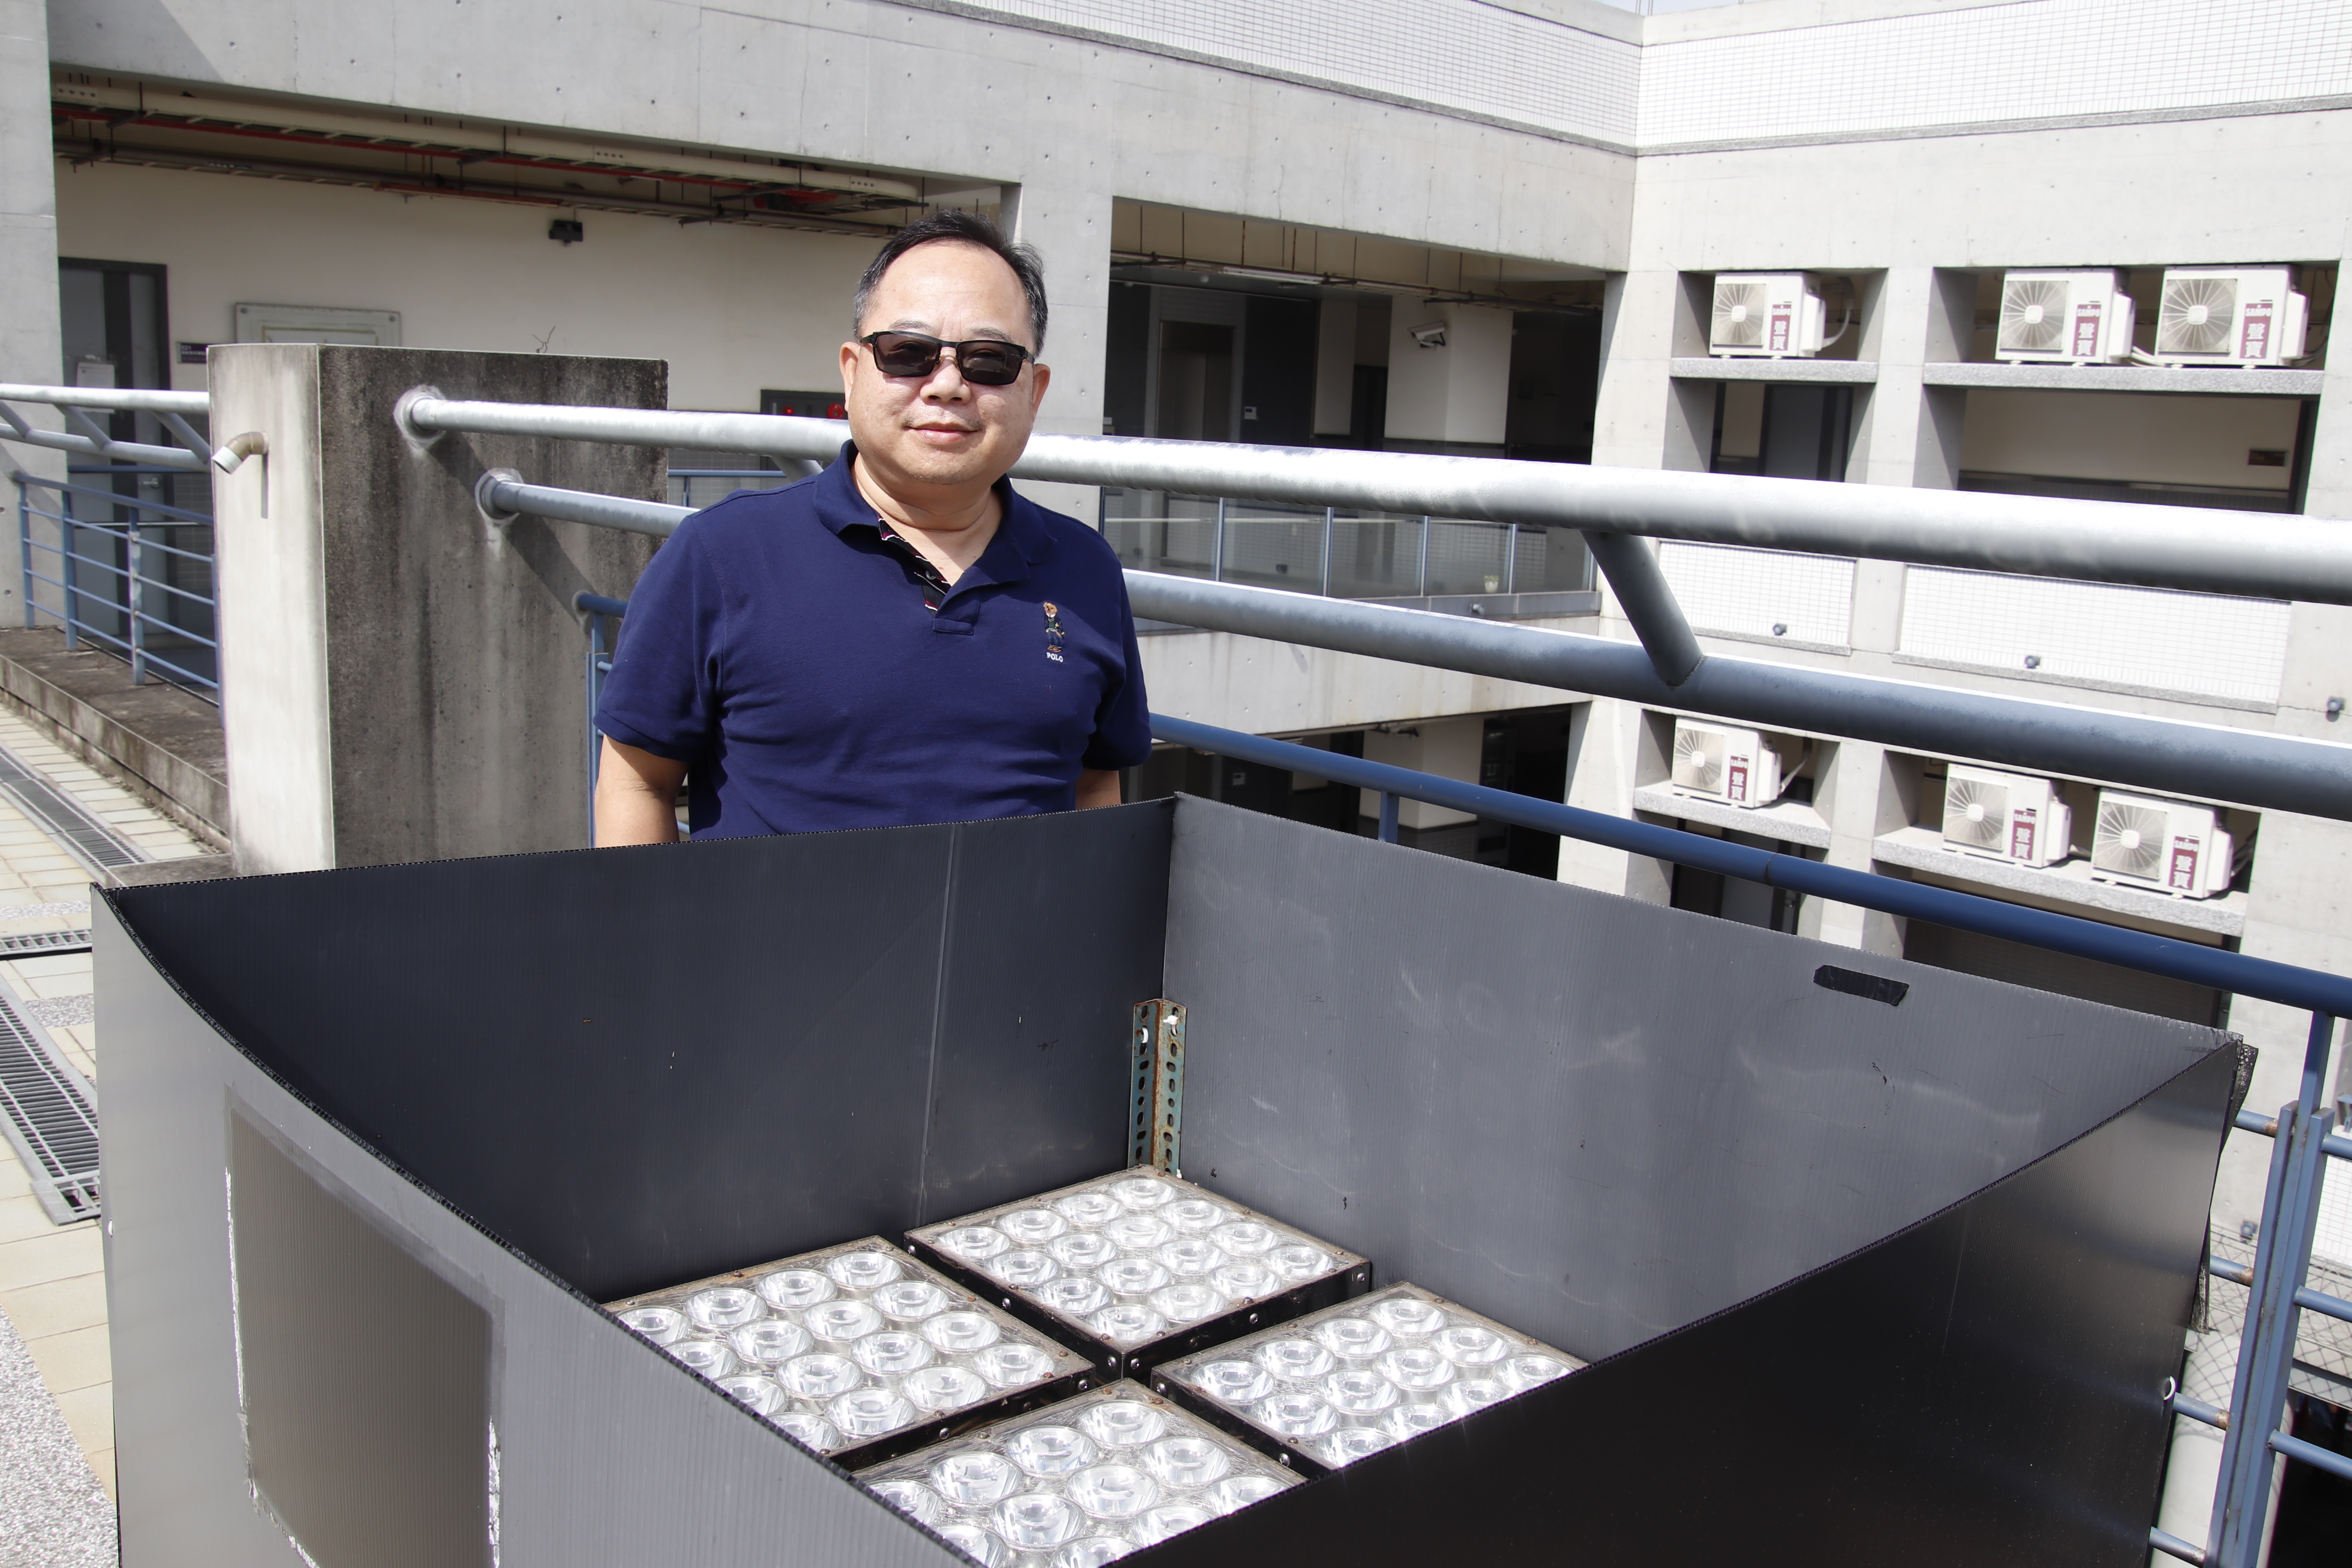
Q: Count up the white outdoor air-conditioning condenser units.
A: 6